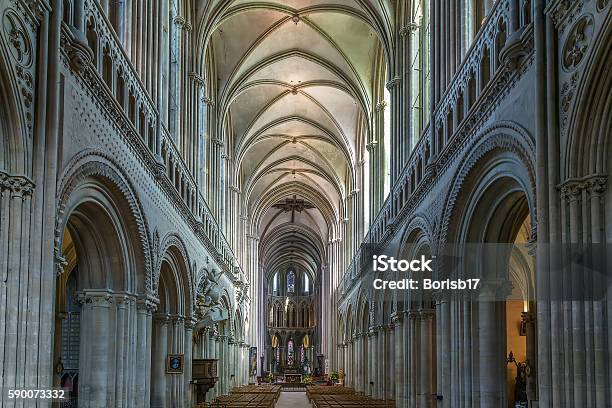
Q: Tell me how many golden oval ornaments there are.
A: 2